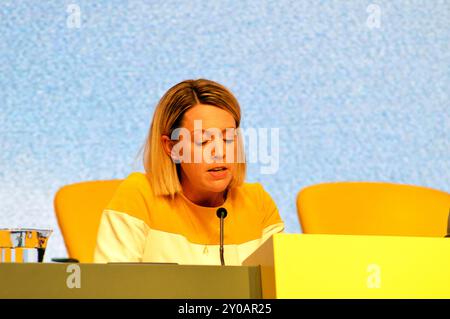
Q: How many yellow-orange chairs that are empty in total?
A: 1